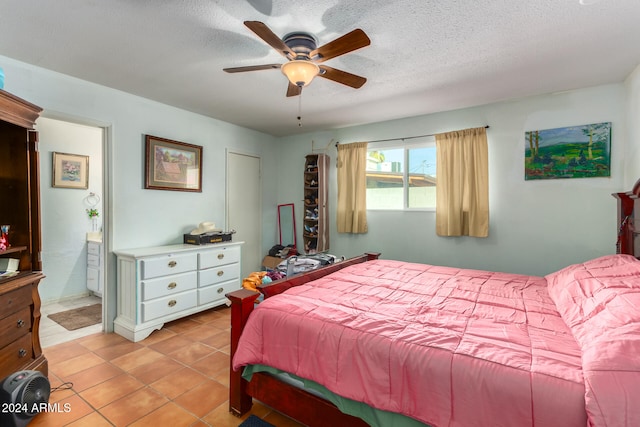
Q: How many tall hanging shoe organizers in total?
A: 1